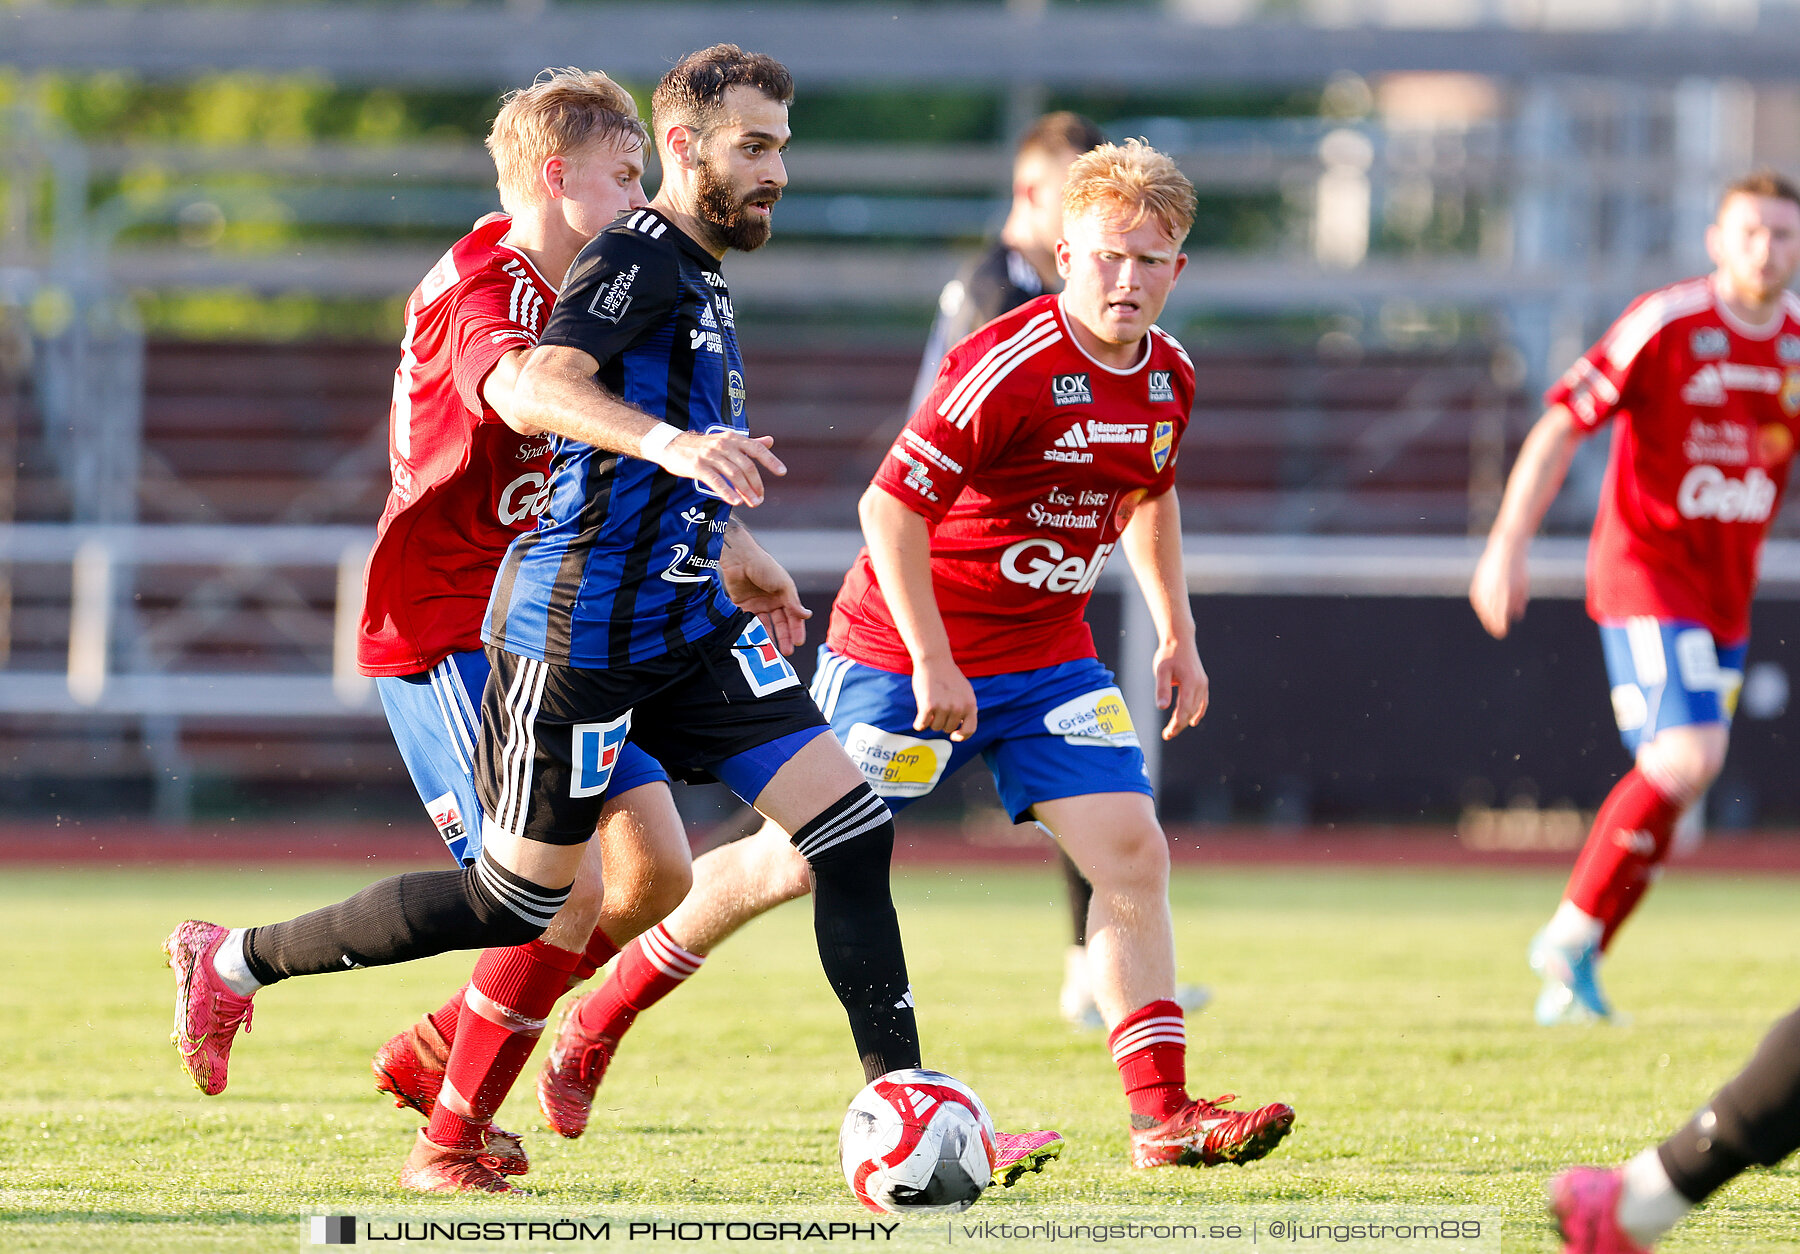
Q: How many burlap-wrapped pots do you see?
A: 0